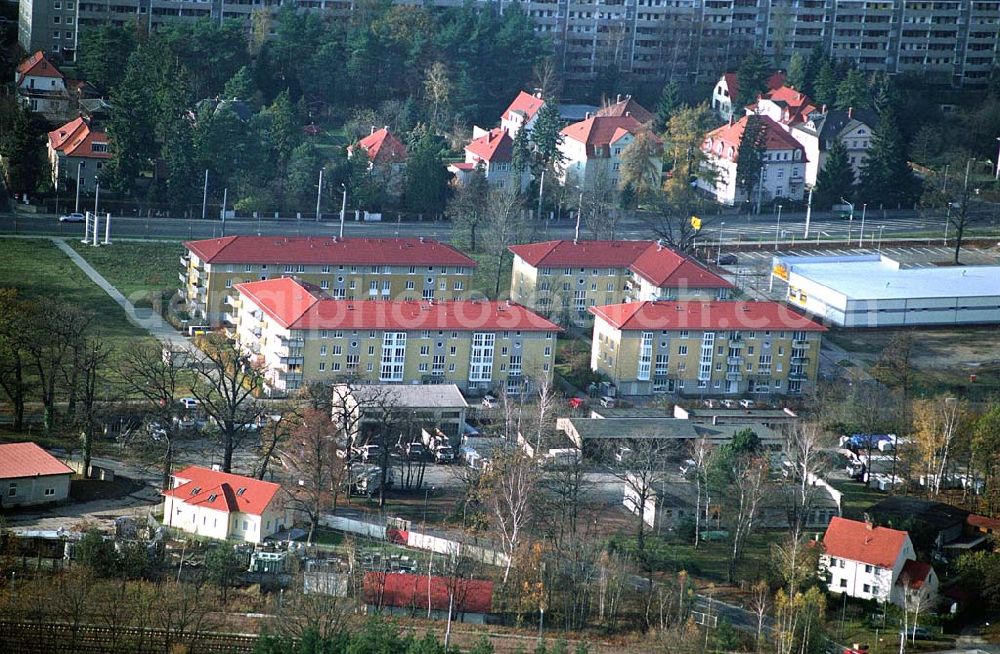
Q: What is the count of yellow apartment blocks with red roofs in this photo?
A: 4